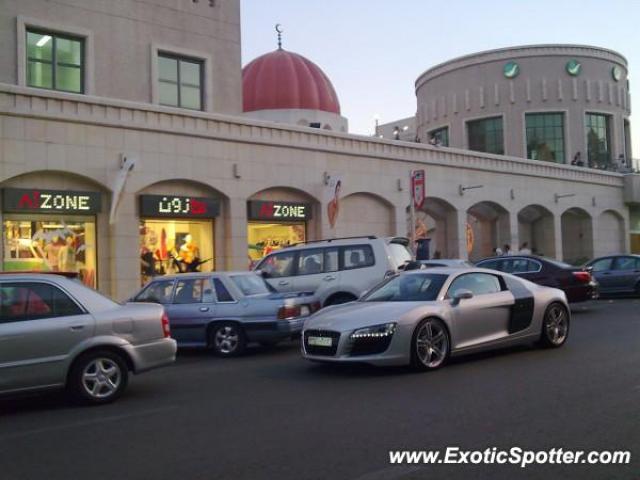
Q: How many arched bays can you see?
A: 9